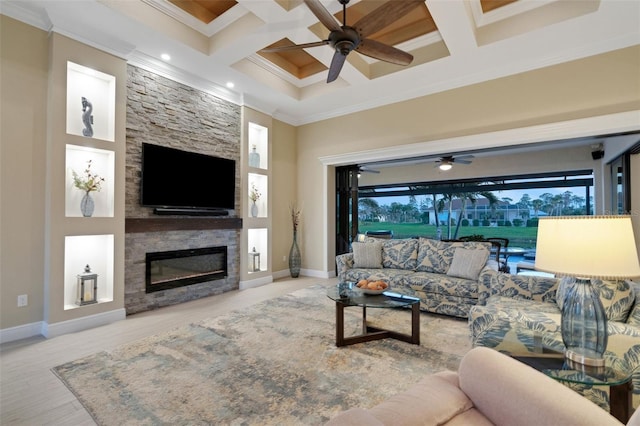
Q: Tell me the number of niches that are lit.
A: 6